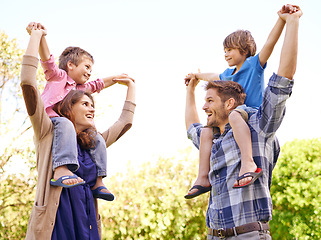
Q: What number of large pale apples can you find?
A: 0